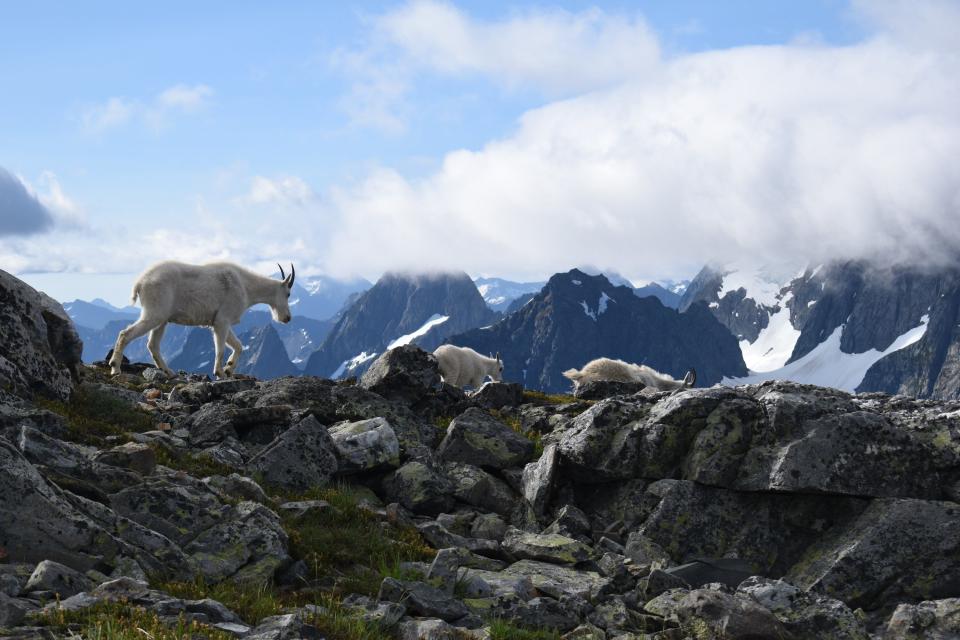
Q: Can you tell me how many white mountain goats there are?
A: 3